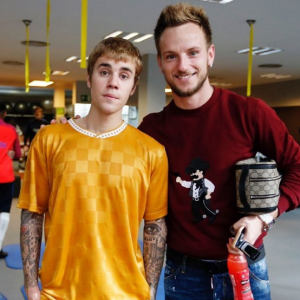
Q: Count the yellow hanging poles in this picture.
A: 4